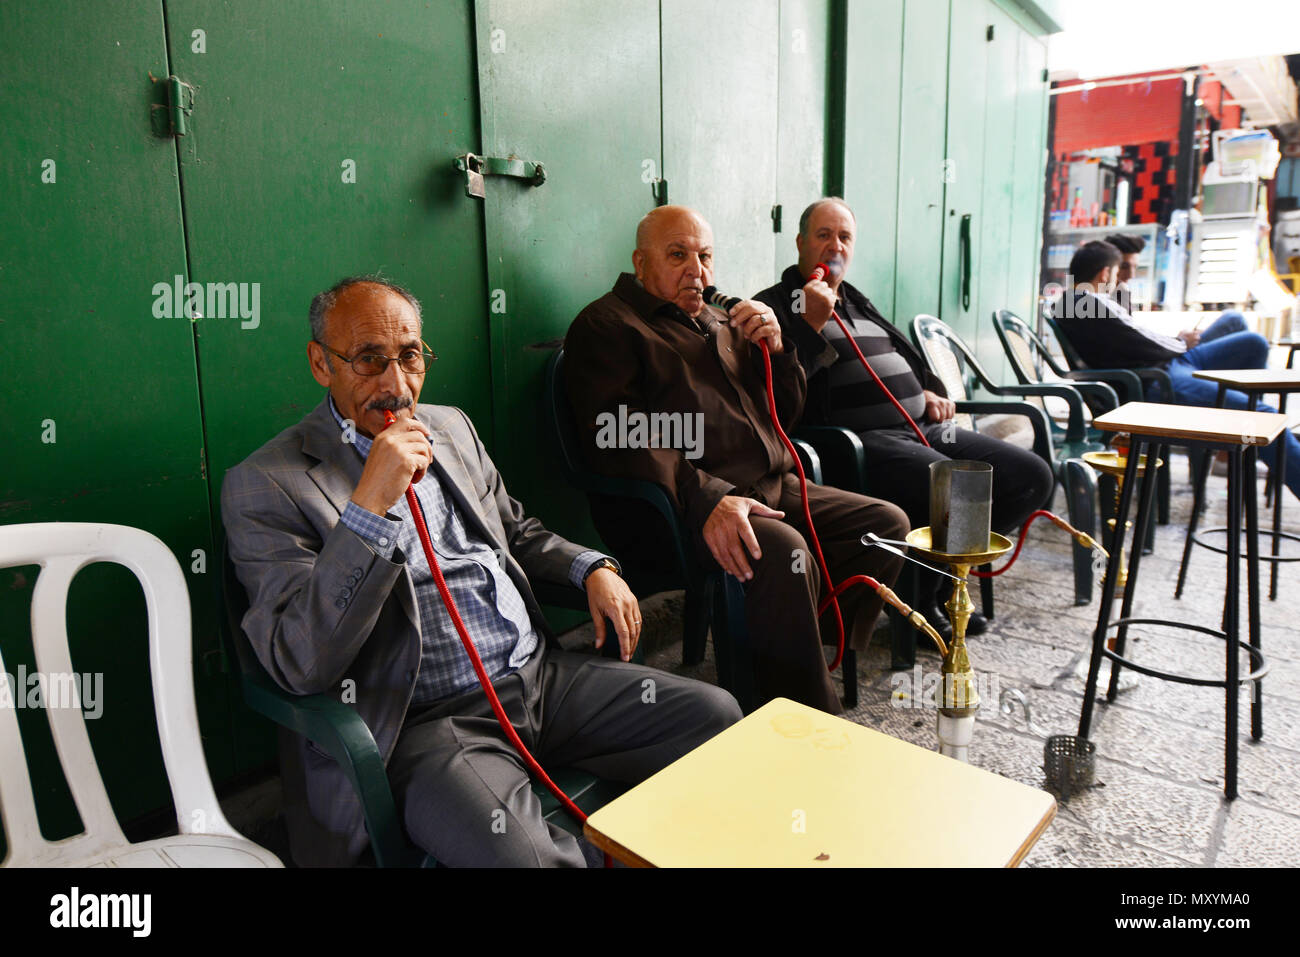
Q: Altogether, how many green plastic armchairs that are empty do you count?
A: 2